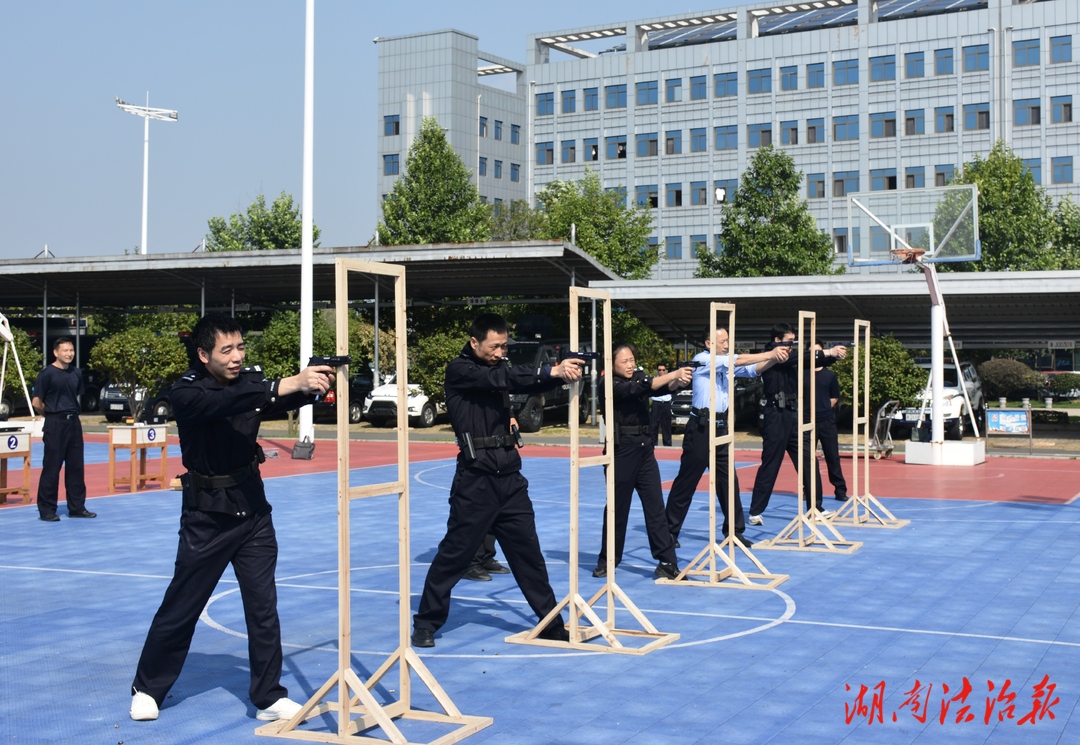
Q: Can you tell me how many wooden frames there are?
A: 5